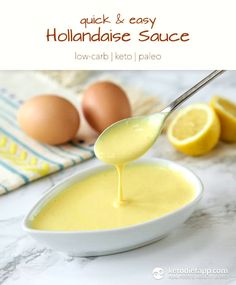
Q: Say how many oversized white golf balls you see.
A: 0